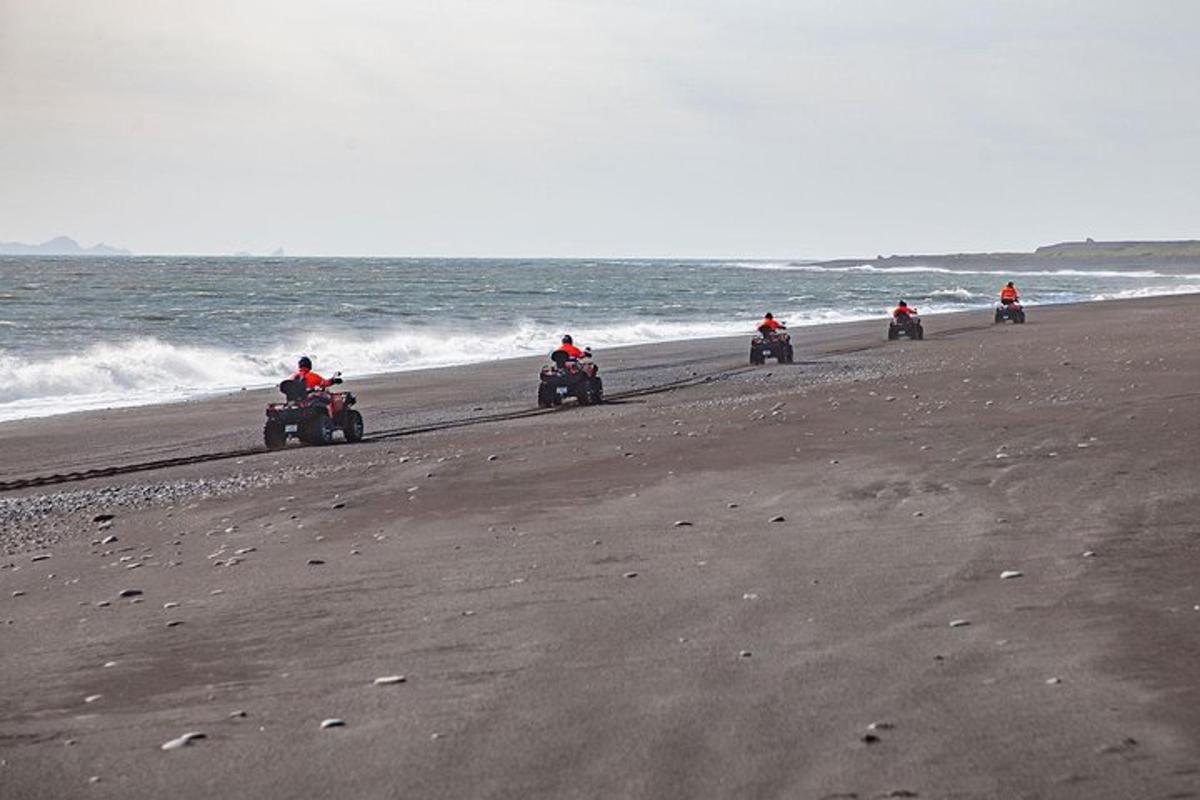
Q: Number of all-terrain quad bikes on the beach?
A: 5